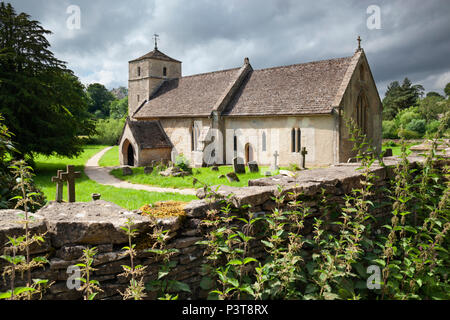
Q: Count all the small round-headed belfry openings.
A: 2